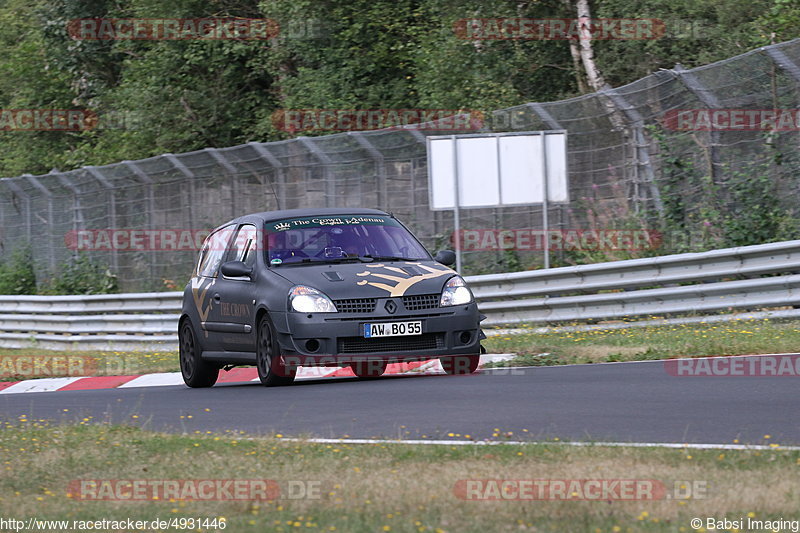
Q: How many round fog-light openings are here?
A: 2